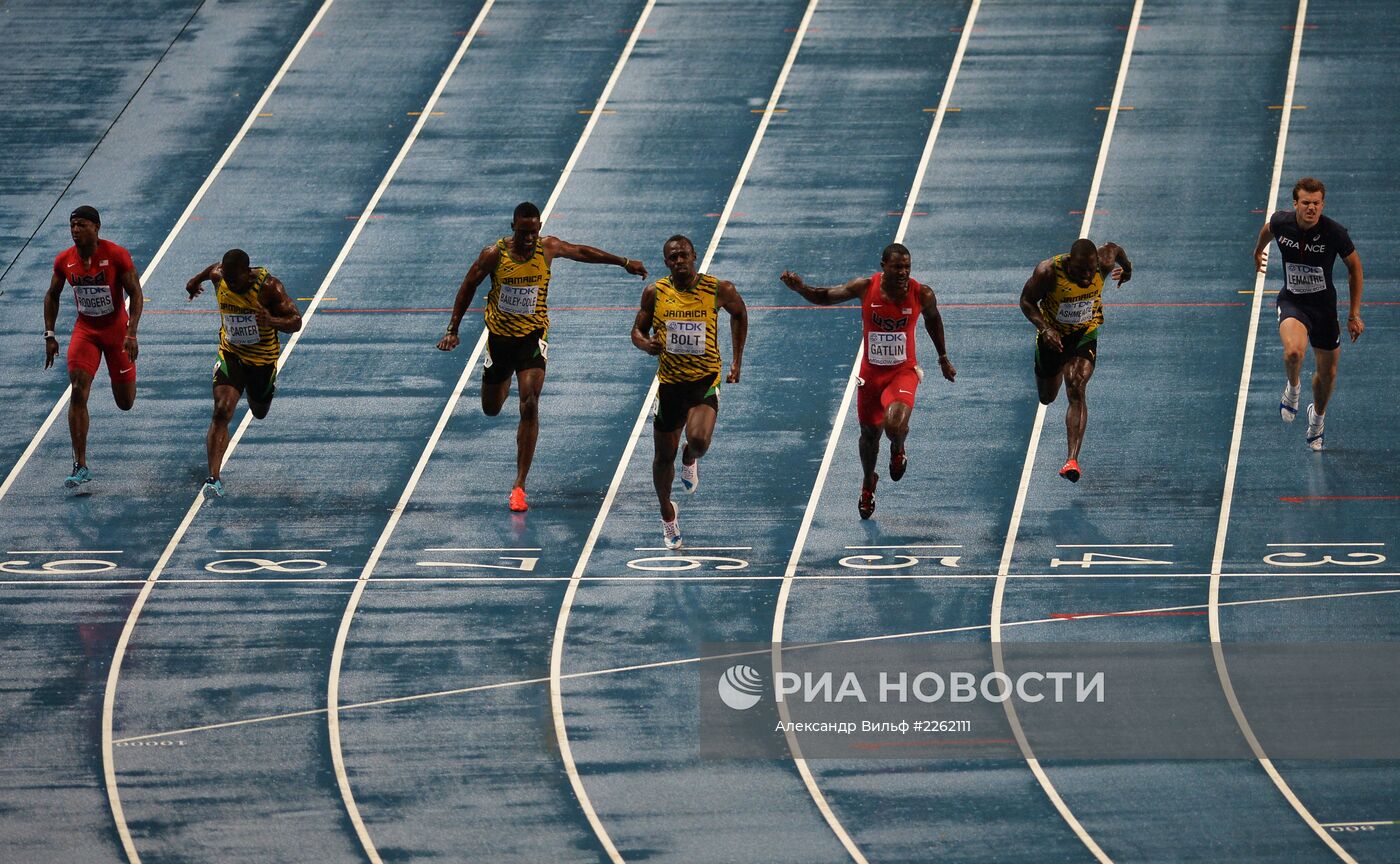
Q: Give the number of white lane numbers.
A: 7